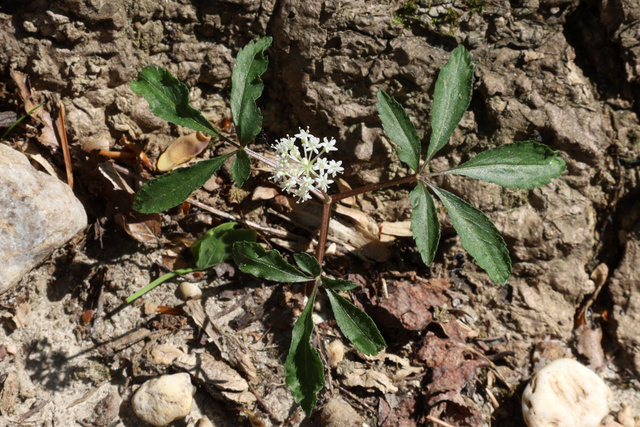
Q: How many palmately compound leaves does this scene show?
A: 3